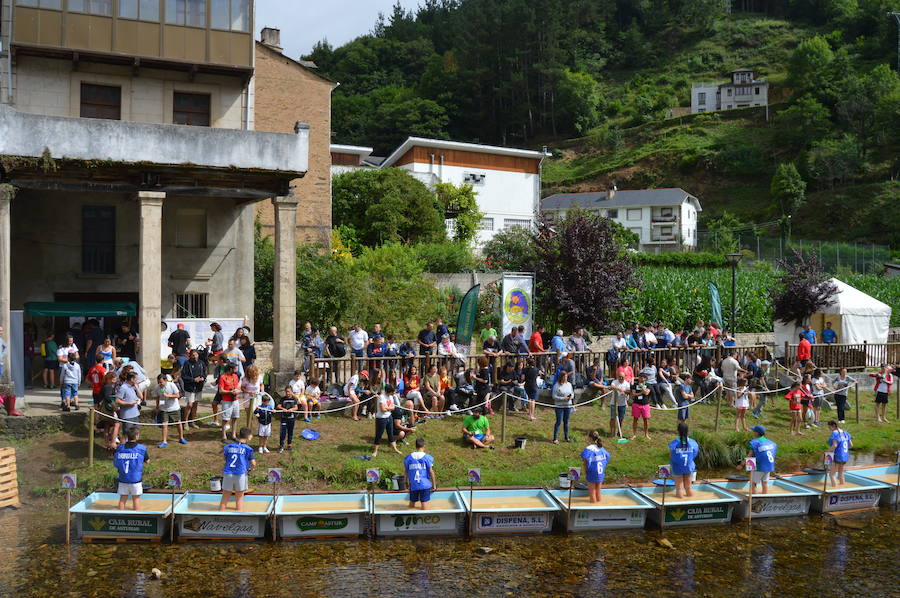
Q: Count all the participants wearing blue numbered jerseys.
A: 7